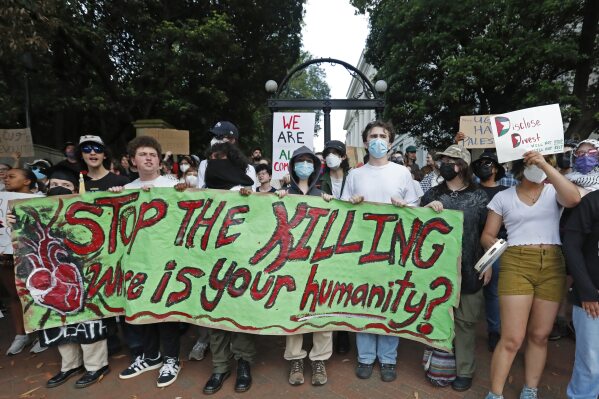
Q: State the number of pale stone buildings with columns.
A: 1